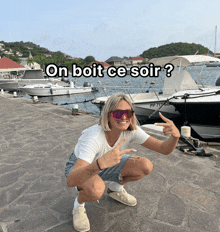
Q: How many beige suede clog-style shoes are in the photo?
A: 2